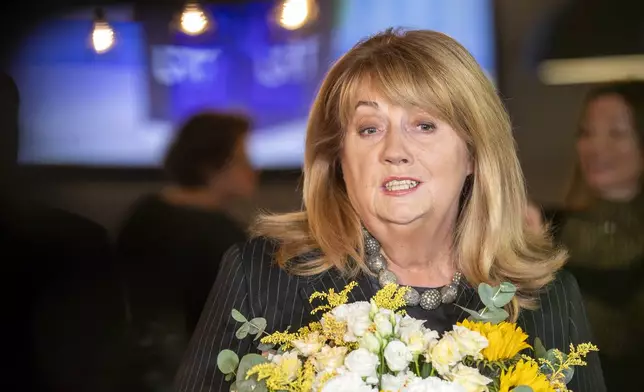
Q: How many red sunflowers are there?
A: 0